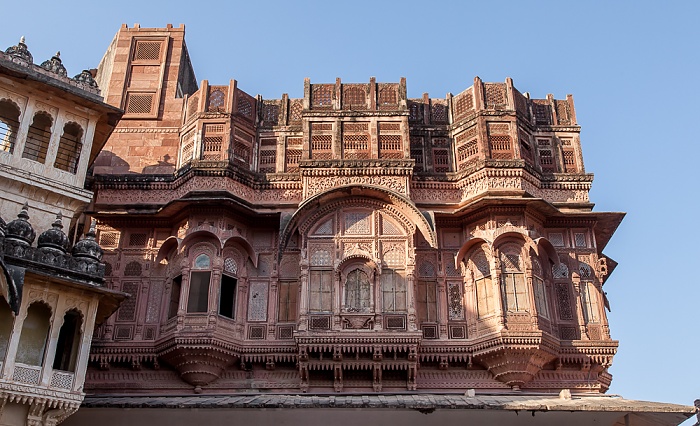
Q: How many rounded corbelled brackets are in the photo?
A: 2